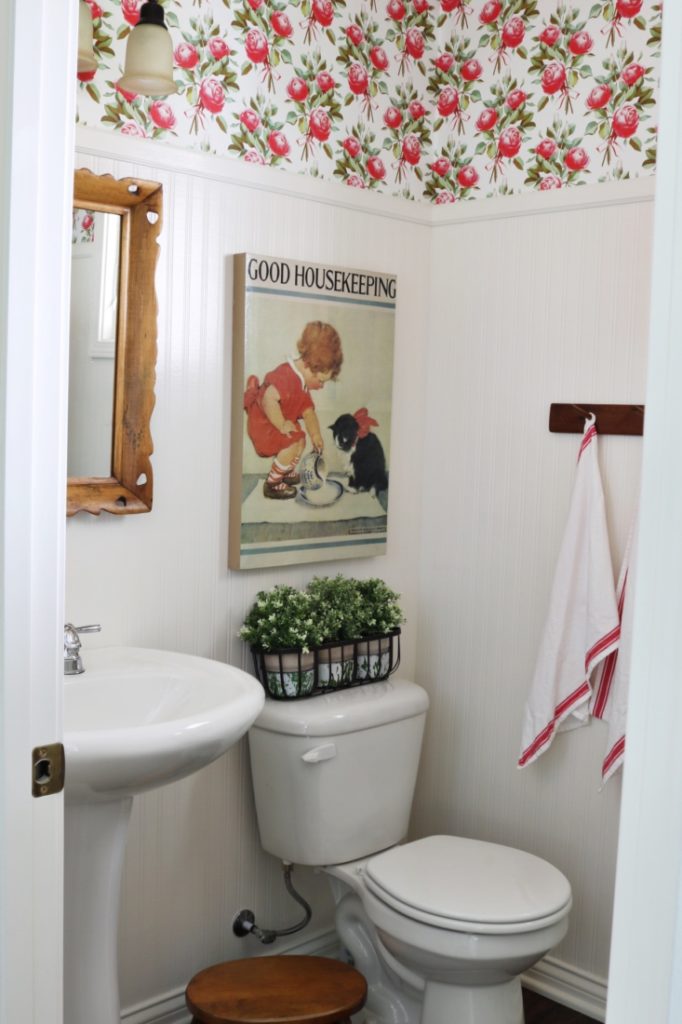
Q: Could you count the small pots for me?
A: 3